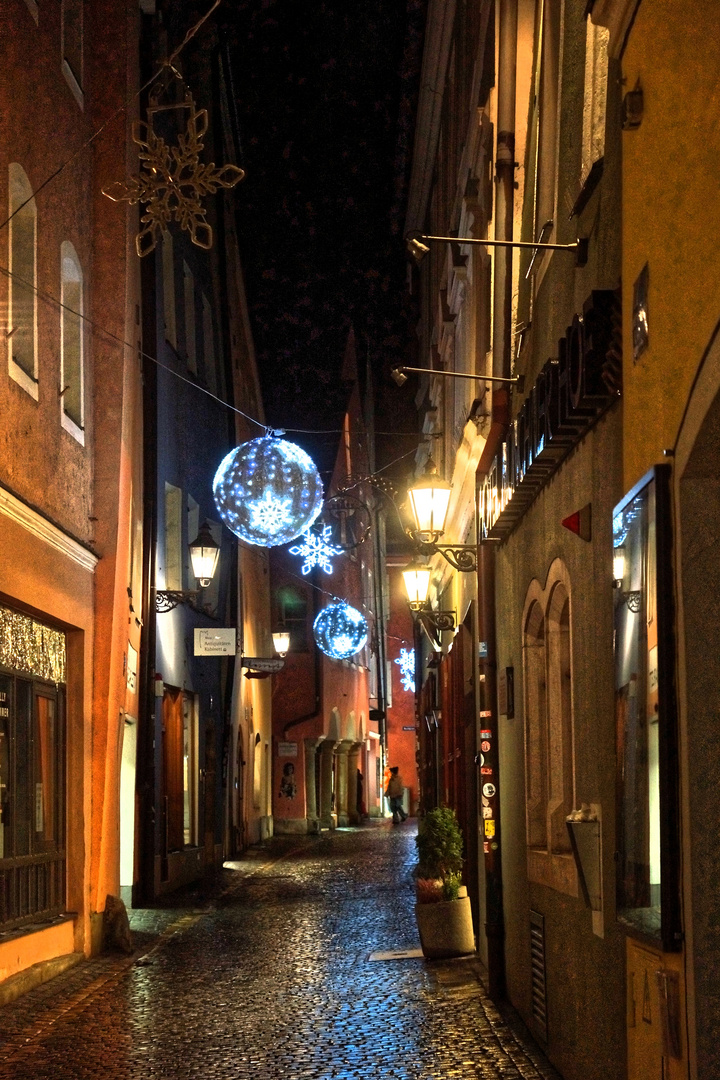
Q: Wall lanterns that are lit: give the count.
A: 4